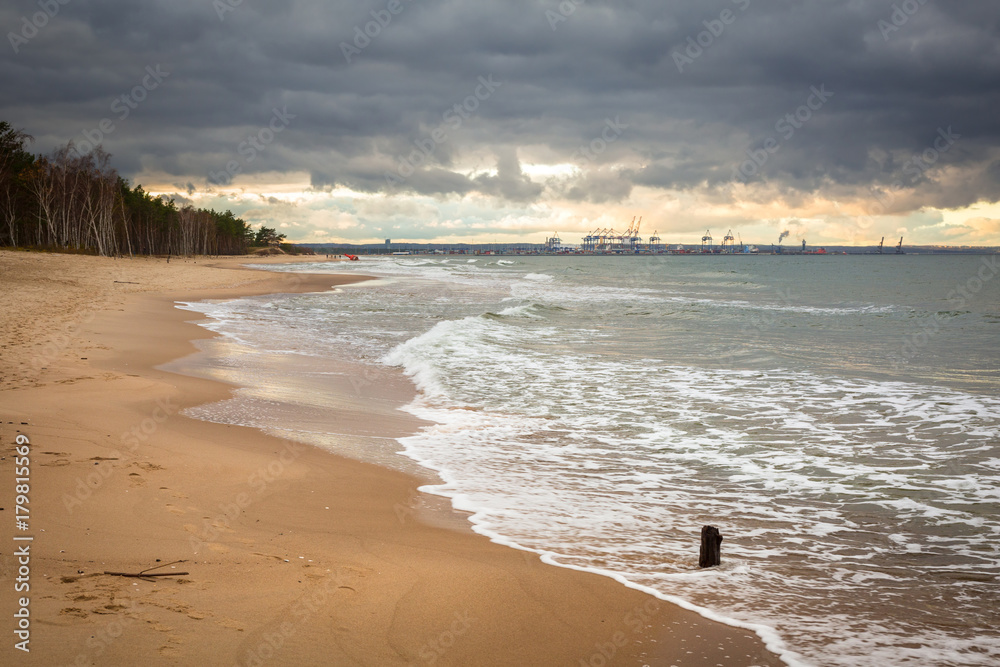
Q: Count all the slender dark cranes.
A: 2